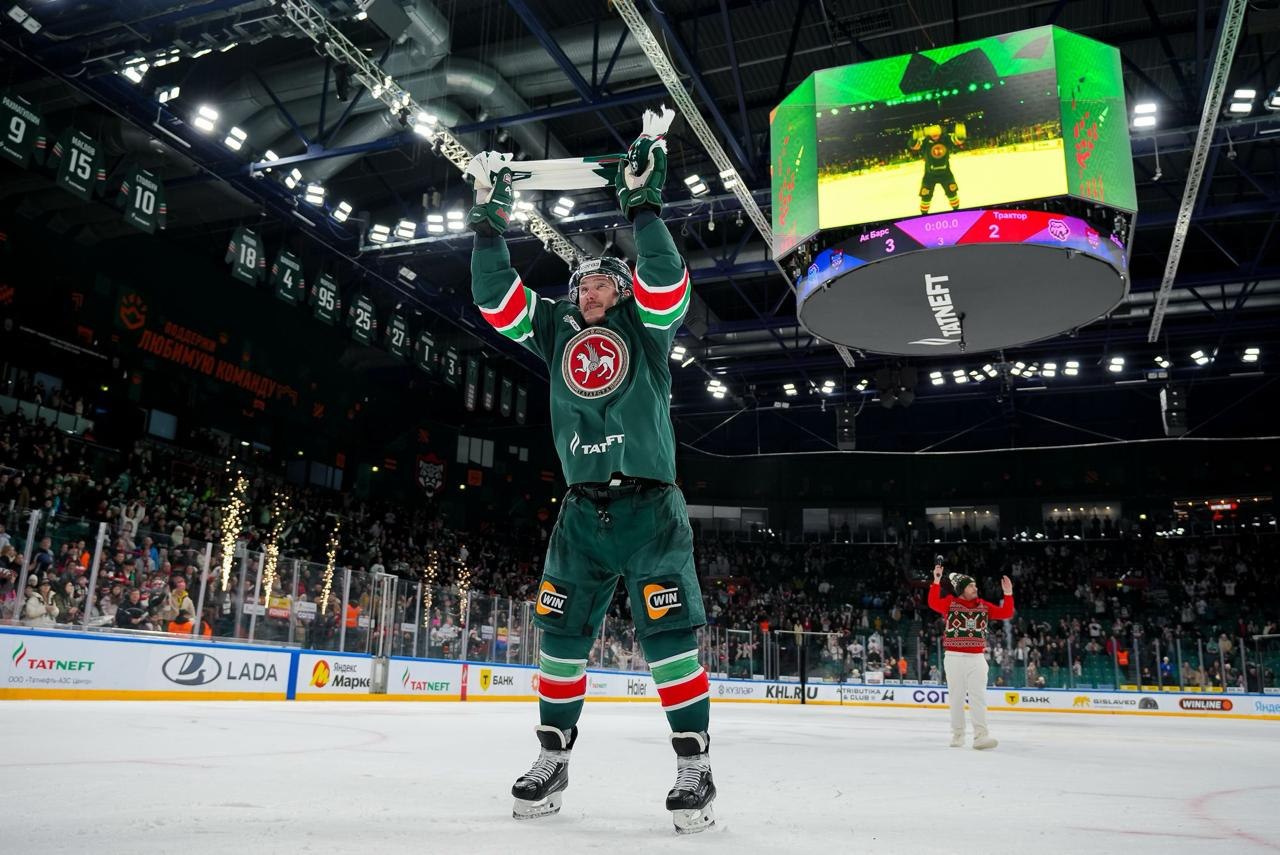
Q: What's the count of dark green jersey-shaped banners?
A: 10